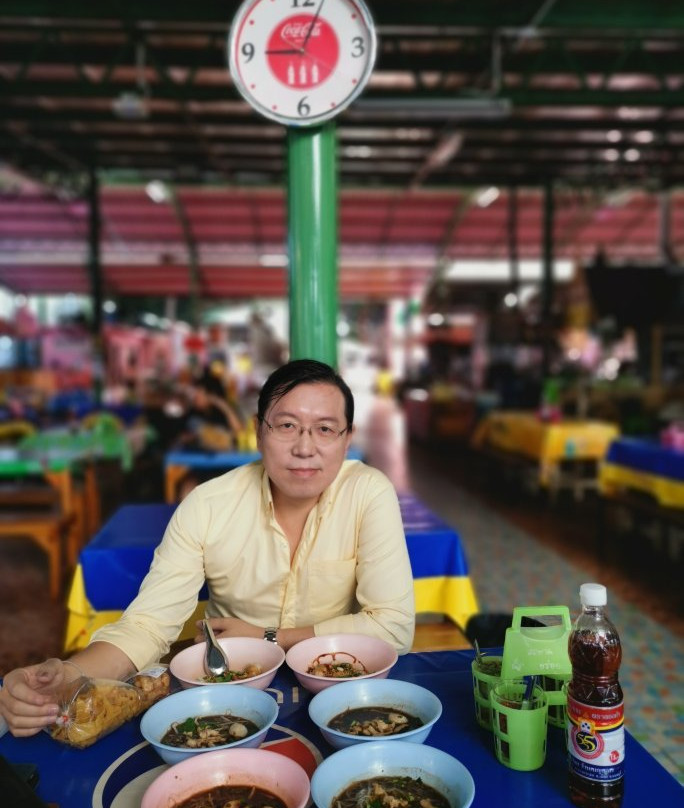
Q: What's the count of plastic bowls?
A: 6